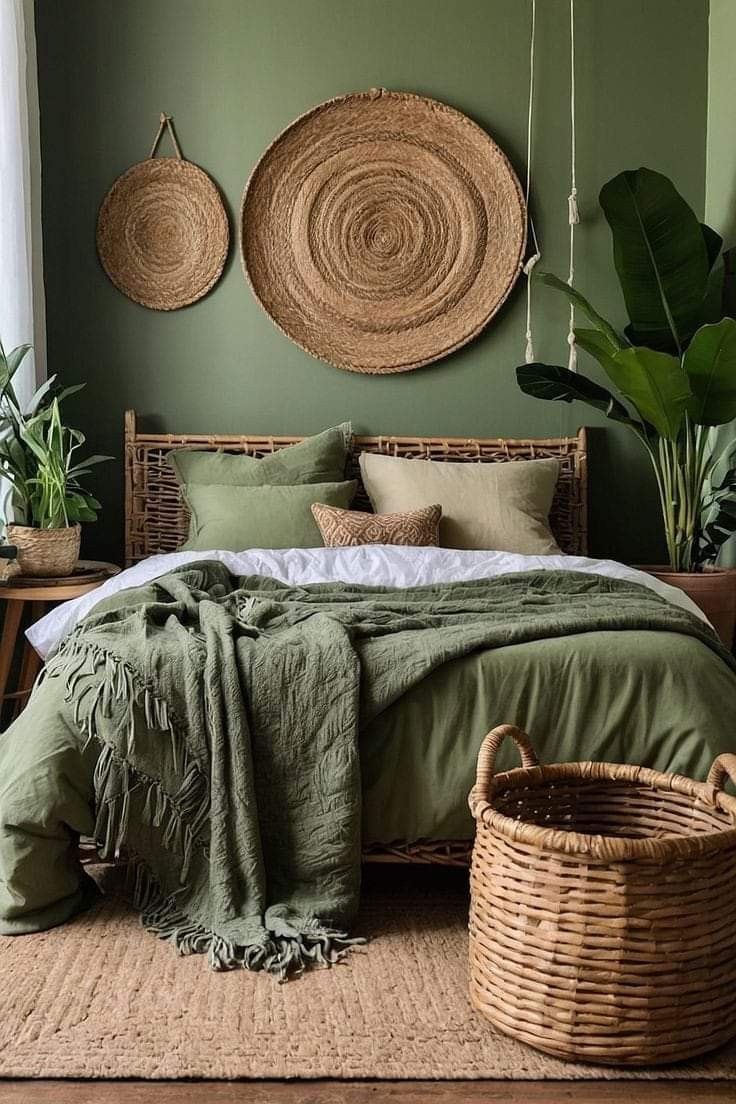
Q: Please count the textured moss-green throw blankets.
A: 1